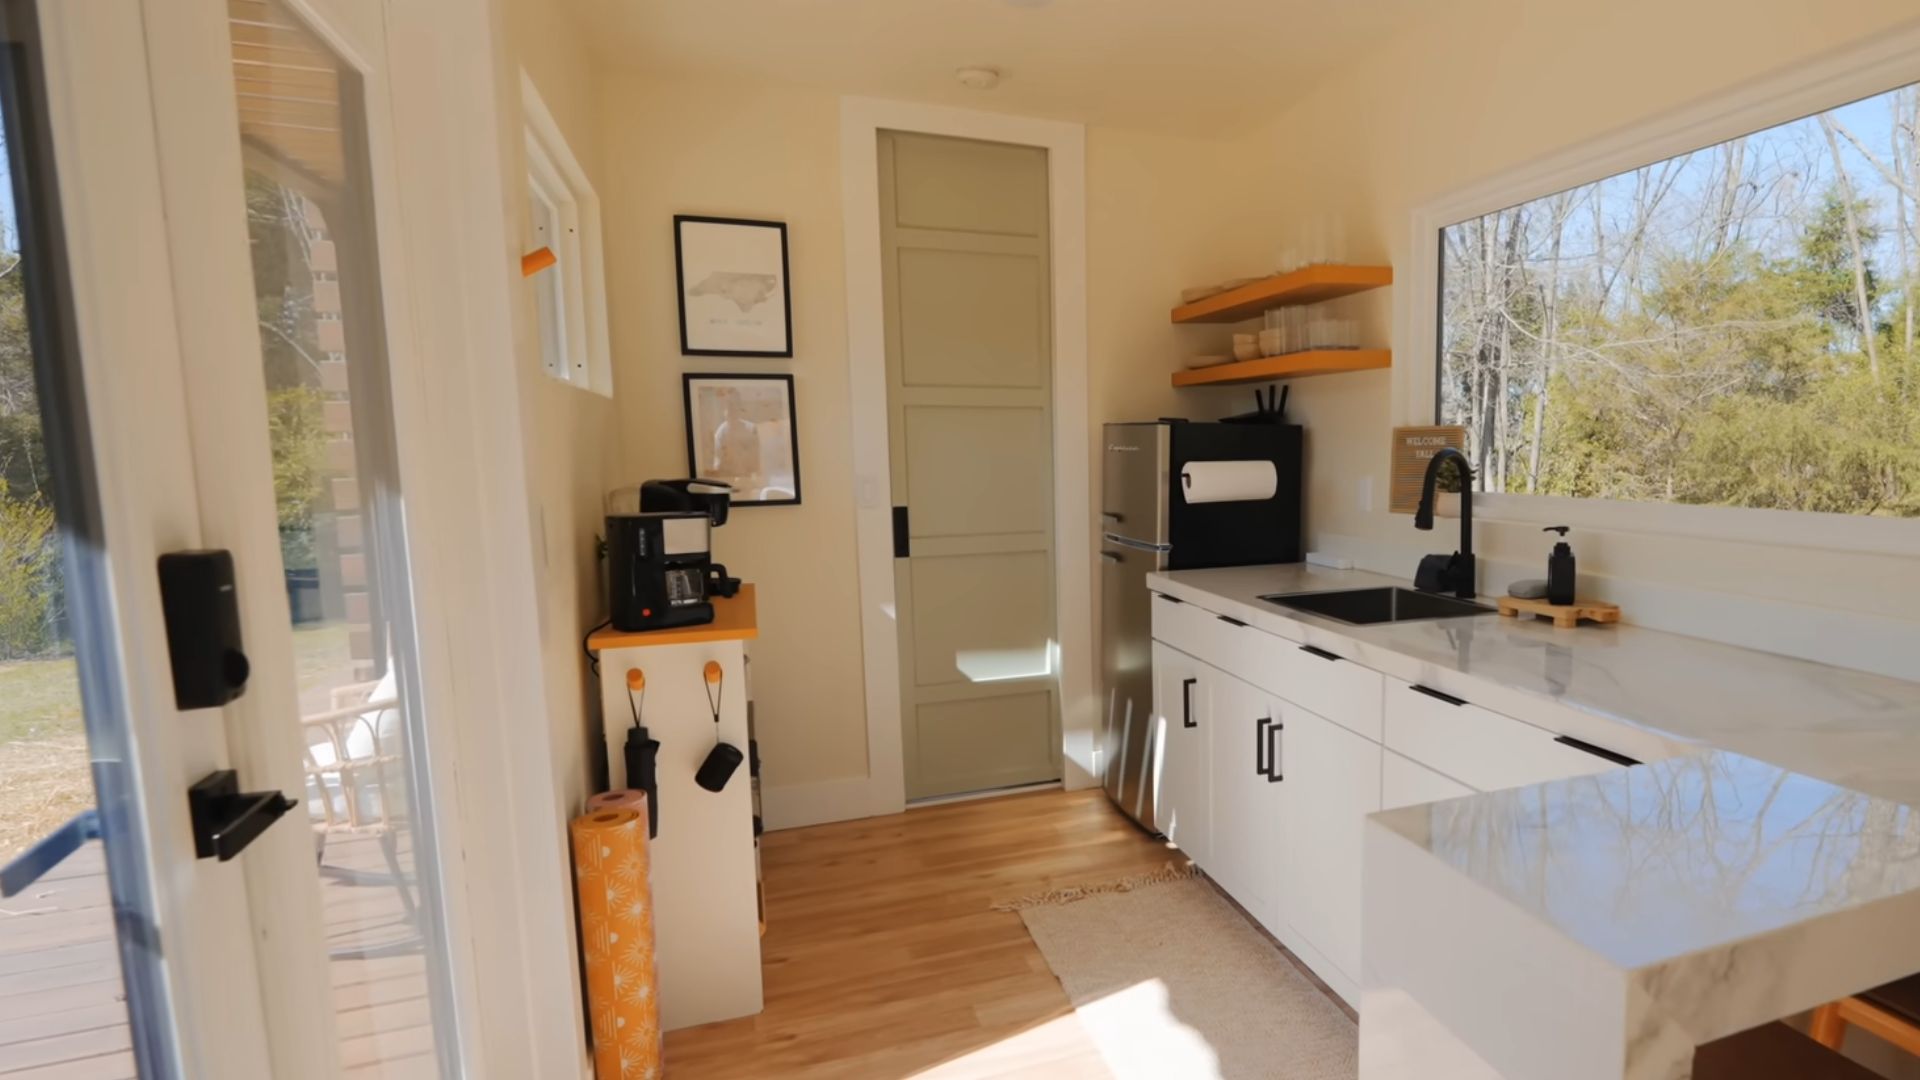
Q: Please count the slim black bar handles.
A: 8